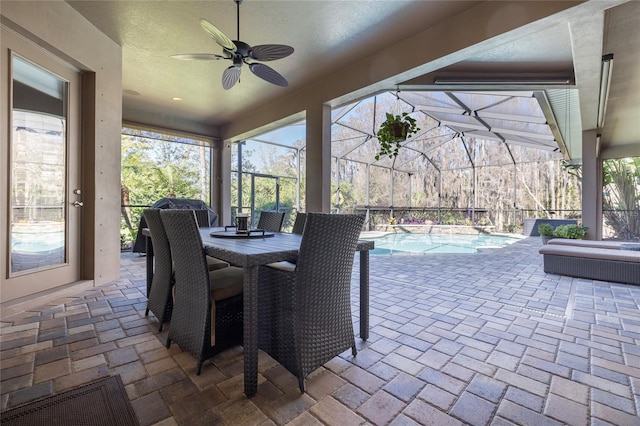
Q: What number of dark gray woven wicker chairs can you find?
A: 6